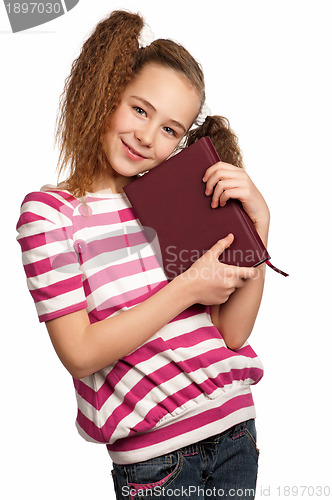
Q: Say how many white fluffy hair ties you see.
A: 2